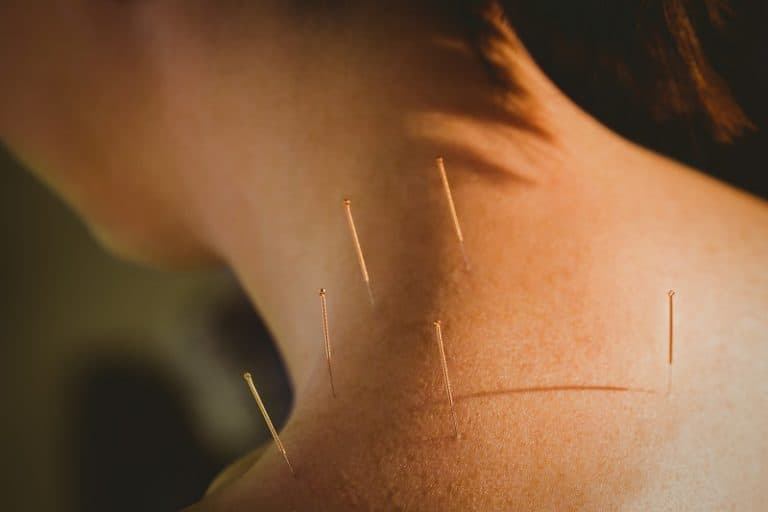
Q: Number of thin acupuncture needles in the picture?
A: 6